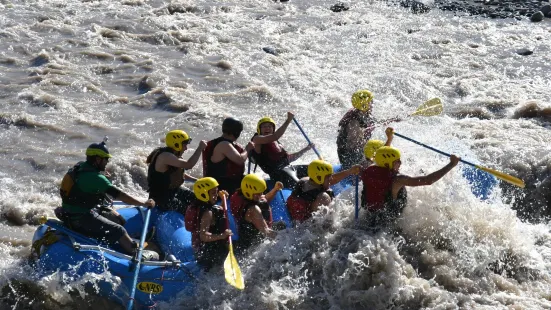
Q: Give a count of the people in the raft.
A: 10